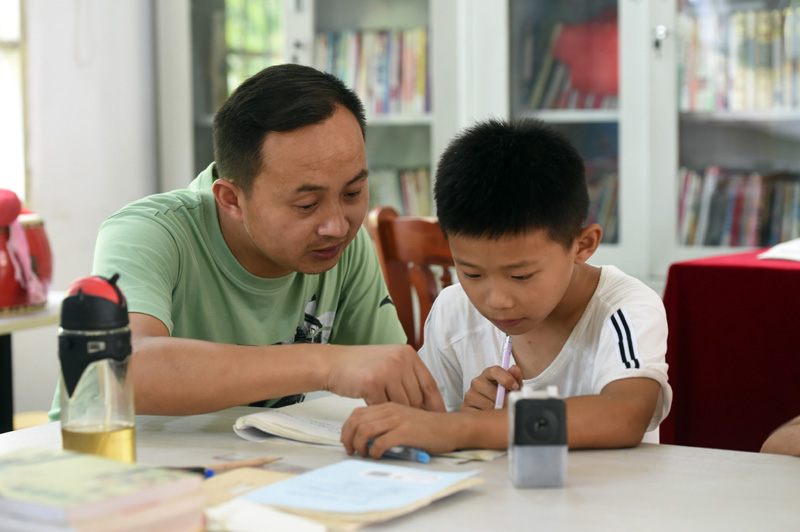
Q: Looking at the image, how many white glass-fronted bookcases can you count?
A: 2